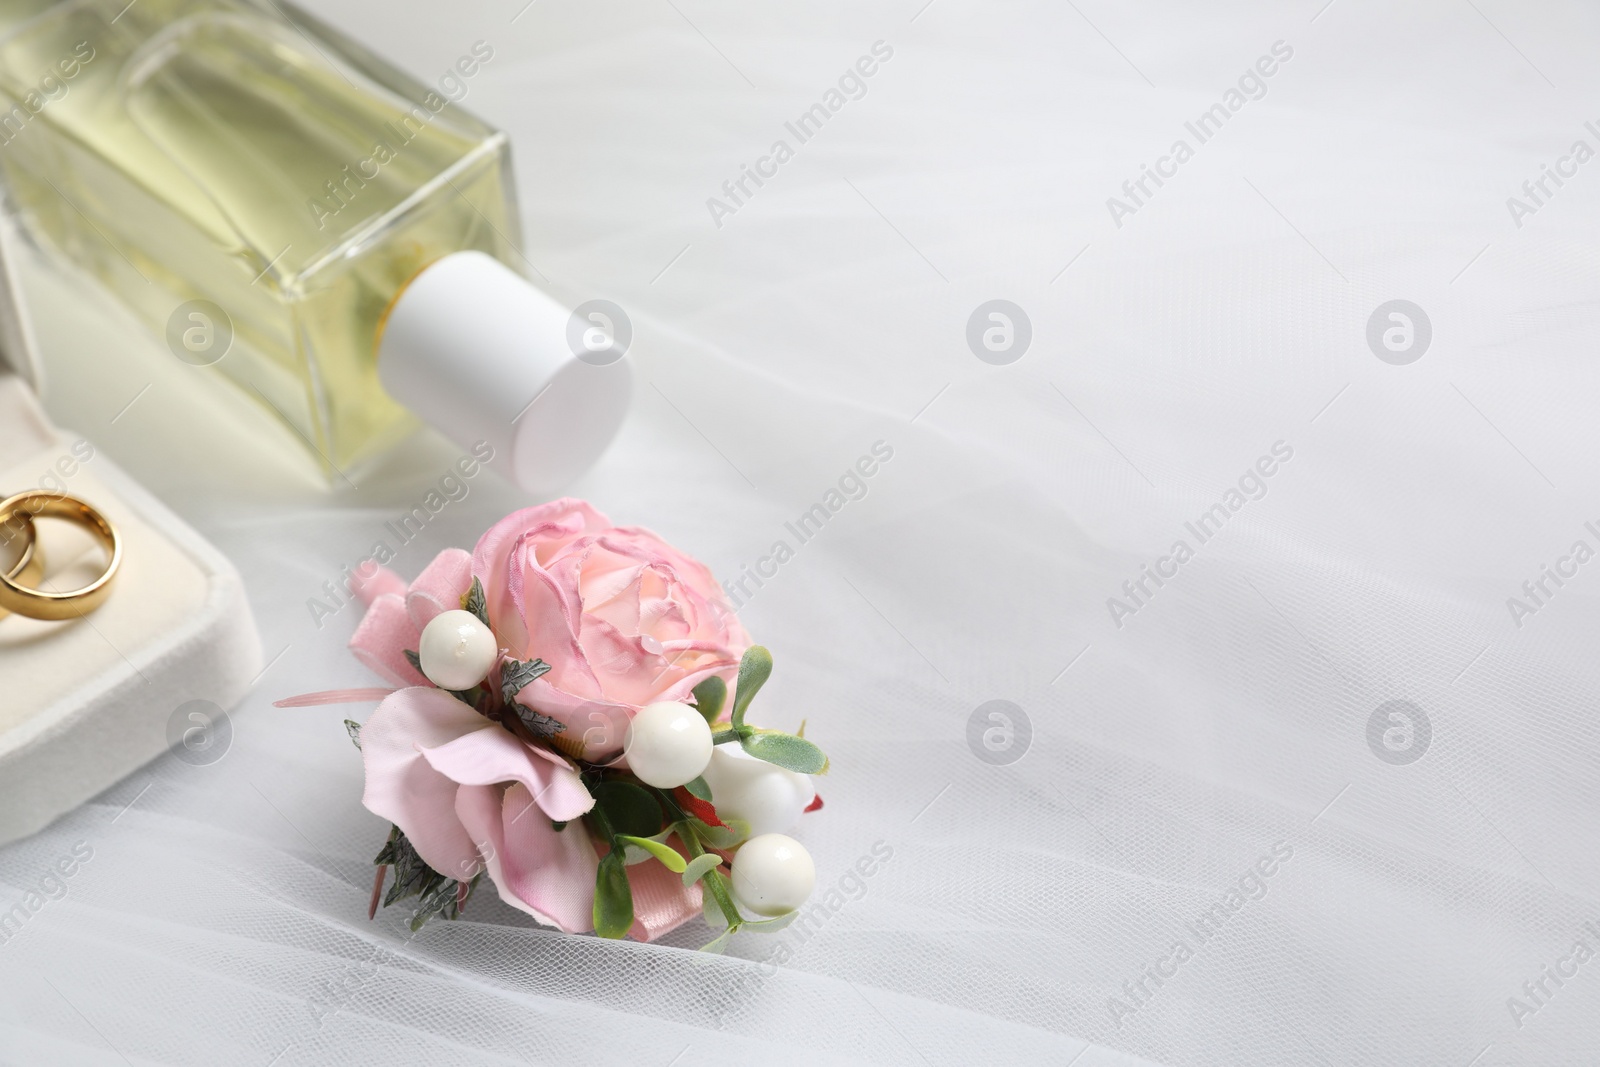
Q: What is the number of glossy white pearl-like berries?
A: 3